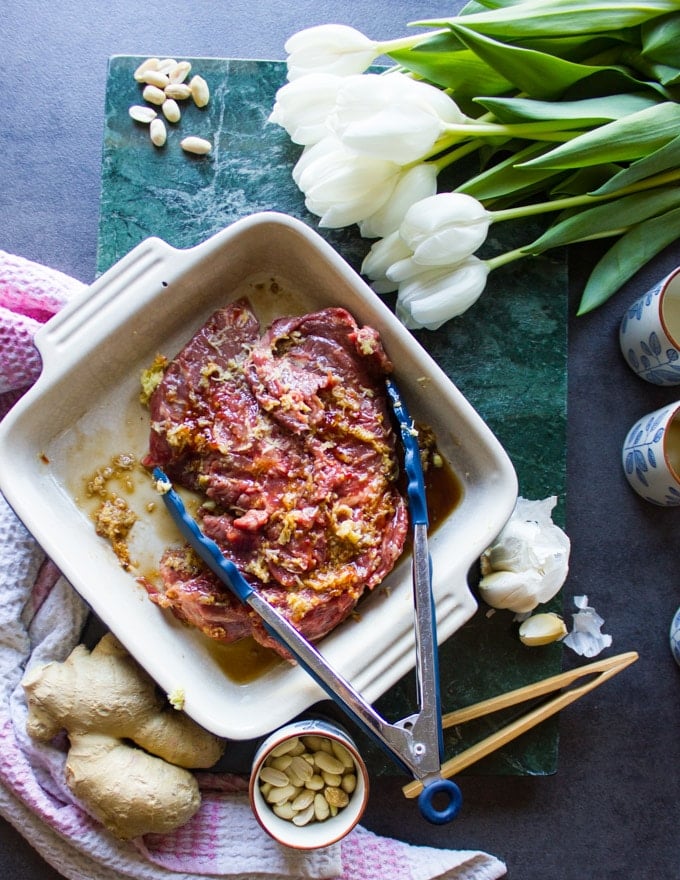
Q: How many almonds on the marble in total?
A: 11